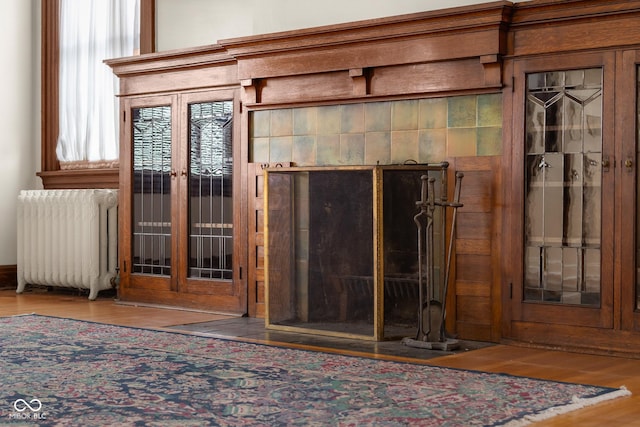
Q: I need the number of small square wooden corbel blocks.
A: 3